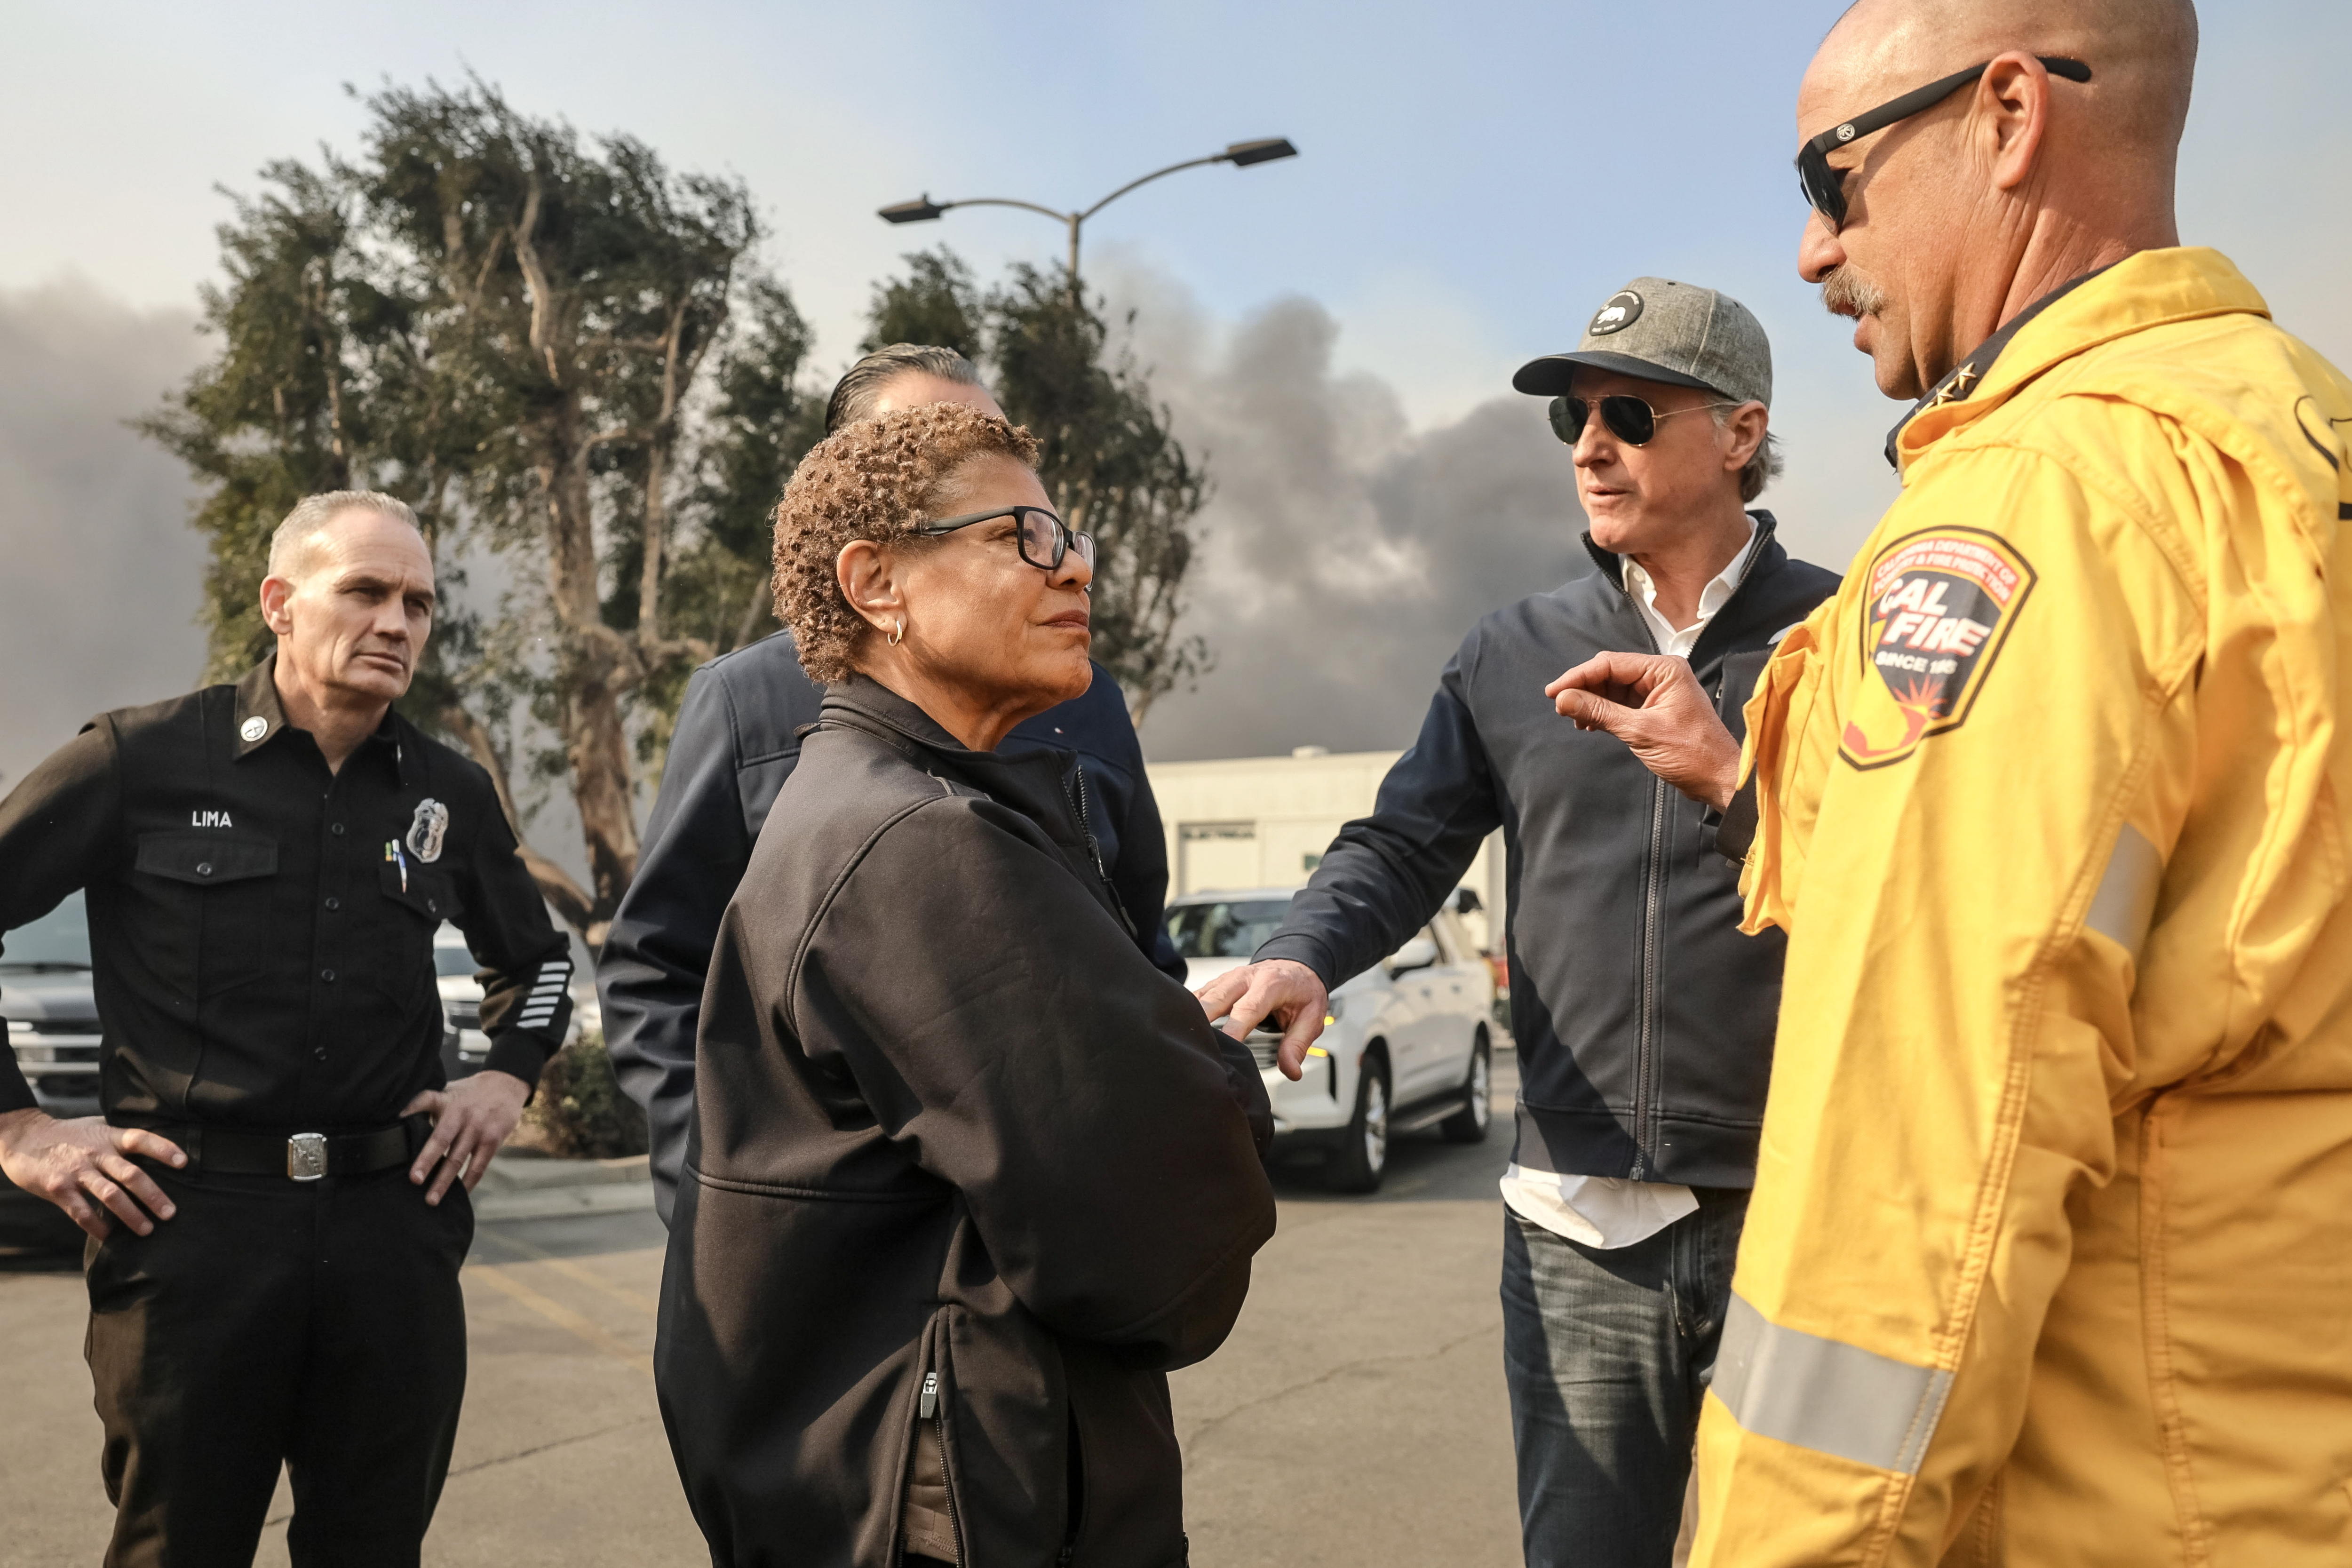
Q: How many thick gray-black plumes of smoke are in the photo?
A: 2